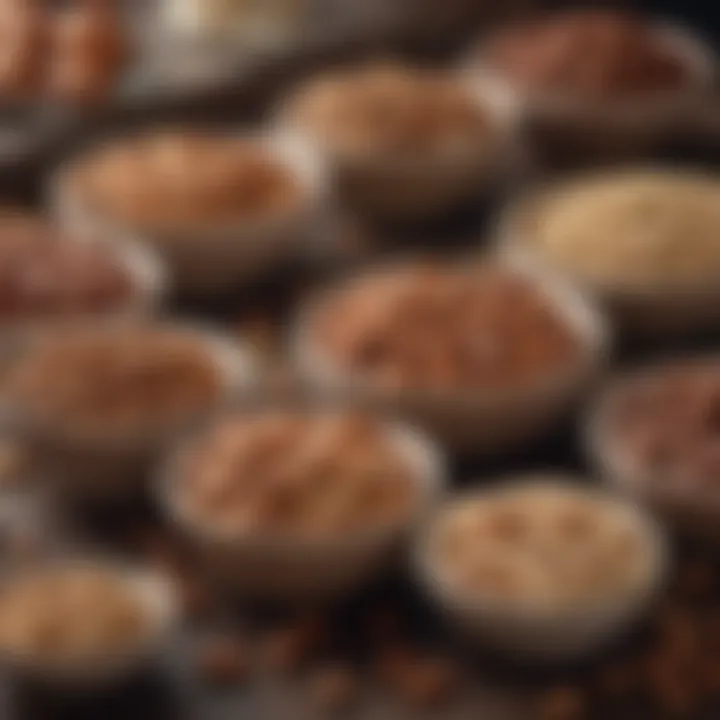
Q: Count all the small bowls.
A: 11